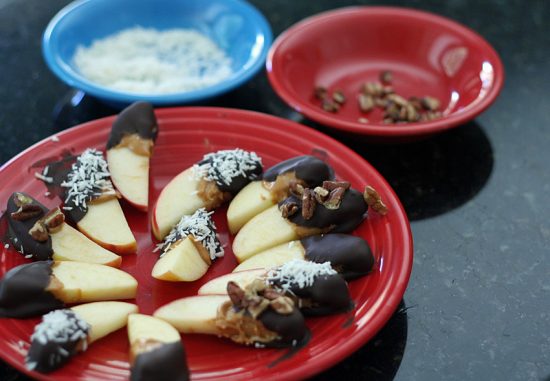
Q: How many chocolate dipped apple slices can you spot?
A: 13